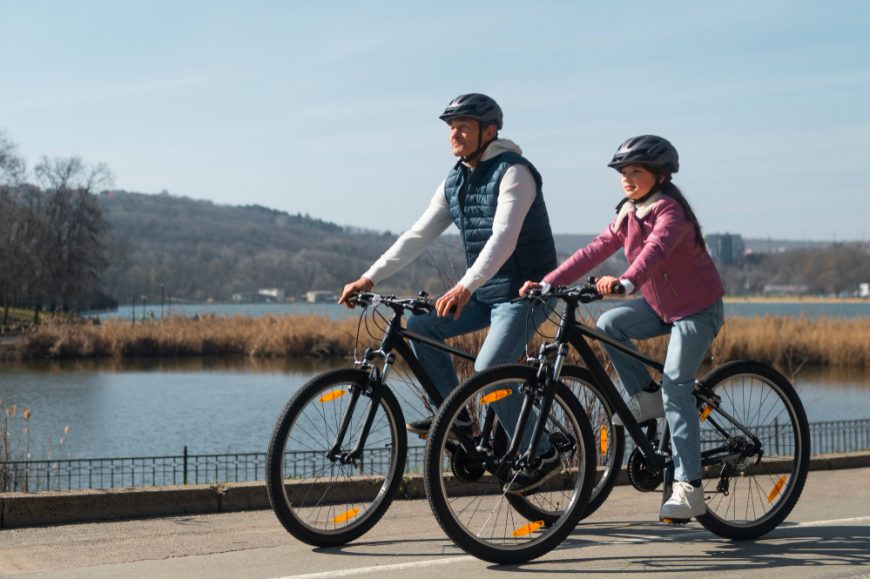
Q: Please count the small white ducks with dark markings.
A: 0